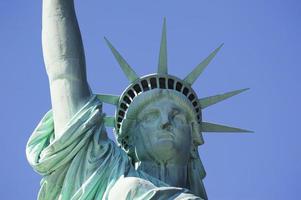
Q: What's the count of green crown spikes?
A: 7